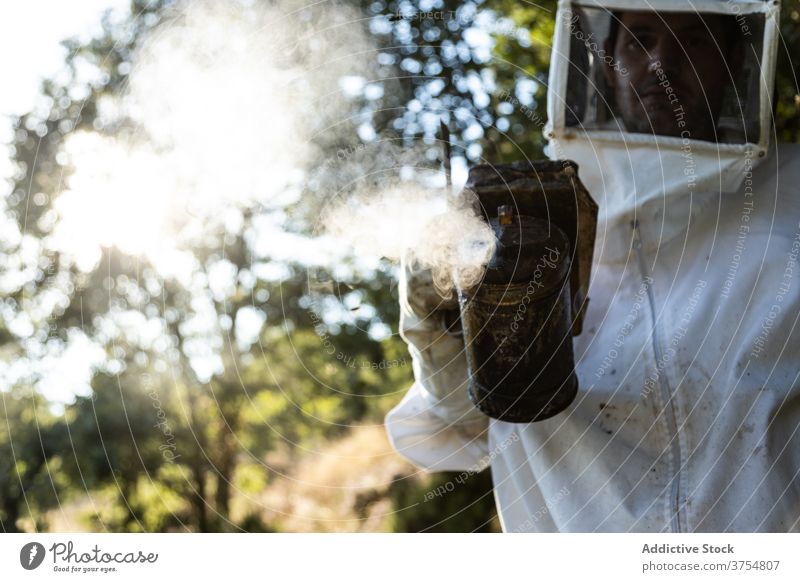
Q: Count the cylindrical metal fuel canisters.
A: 1